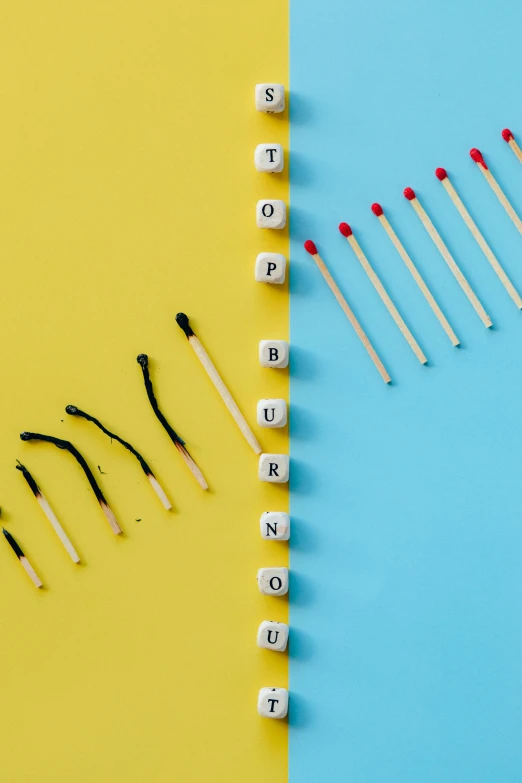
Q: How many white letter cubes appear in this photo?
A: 11